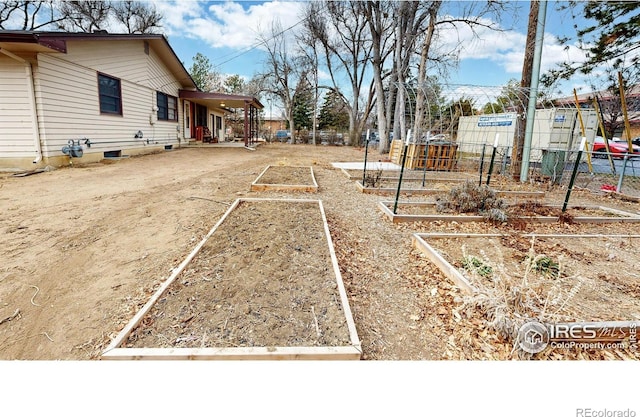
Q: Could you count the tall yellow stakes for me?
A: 3